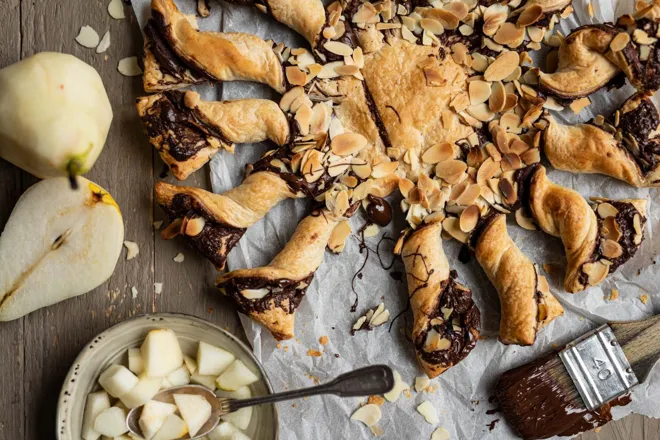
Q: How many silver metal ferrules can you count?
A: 1